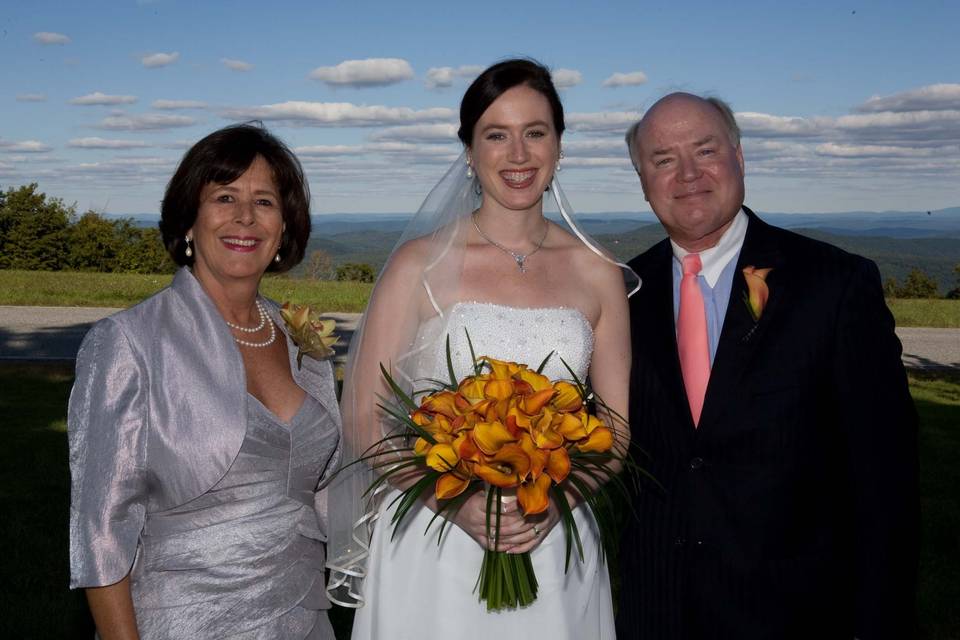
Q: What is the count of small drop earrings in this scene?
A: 4